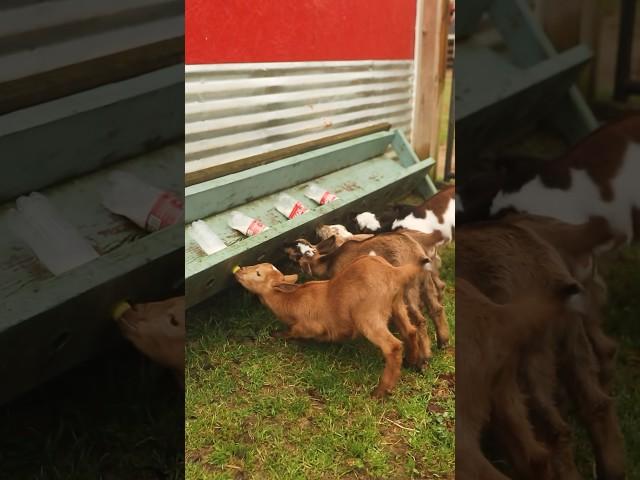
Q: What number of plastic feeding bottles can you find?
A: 4